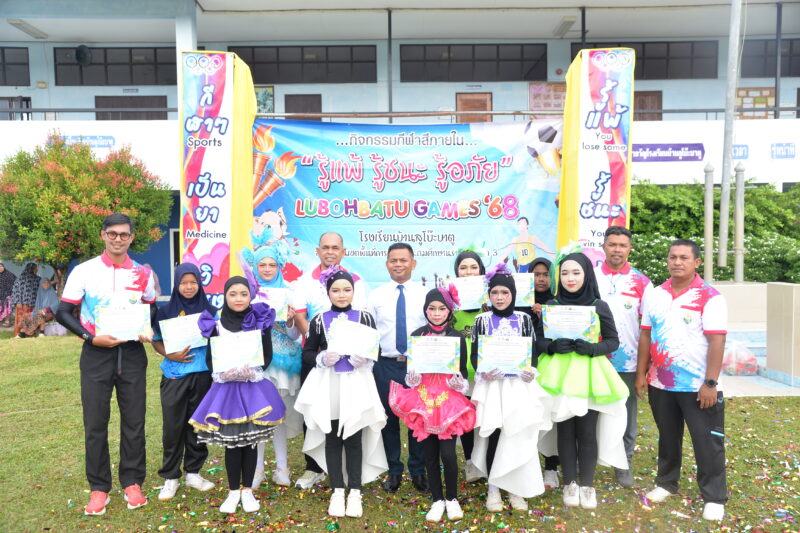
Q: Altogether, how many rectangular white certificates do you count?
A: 10